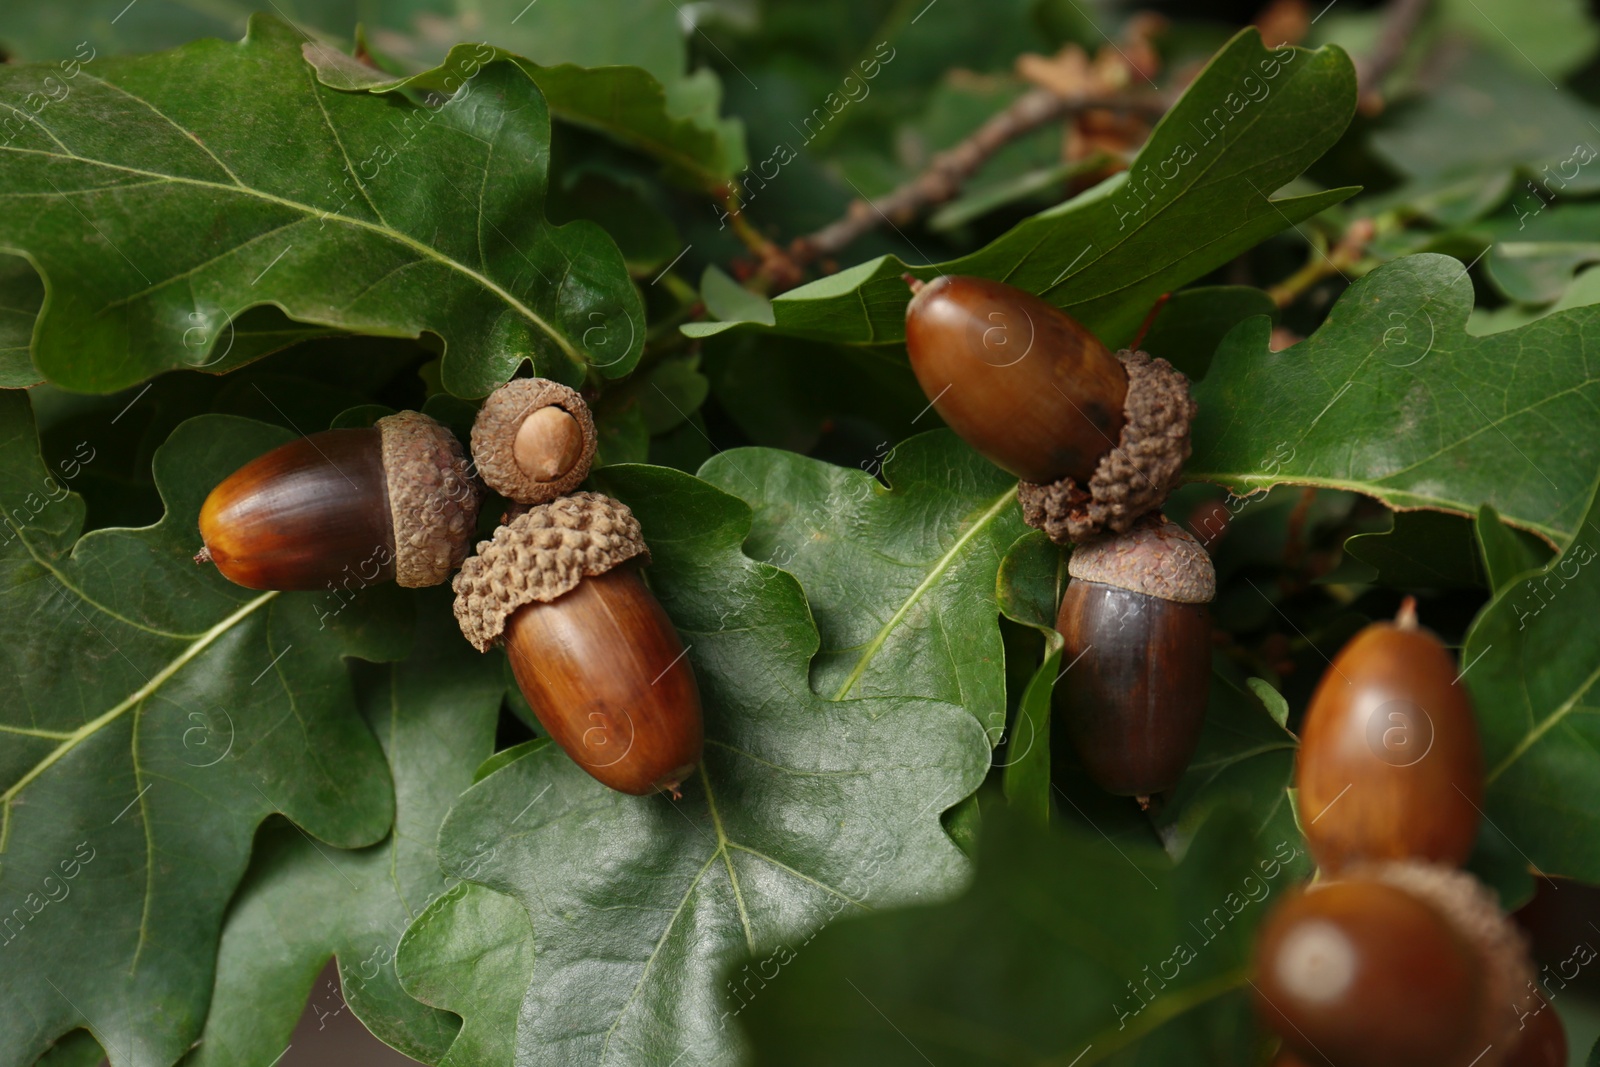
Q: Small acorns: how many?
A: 1